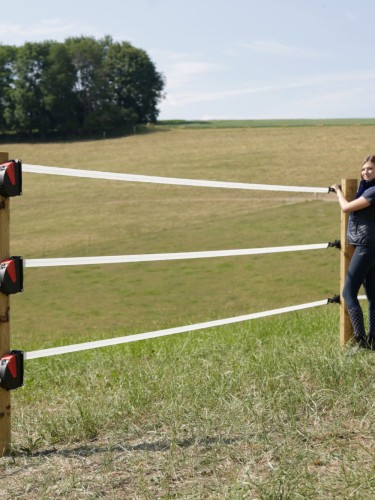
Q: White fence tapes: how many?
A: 3